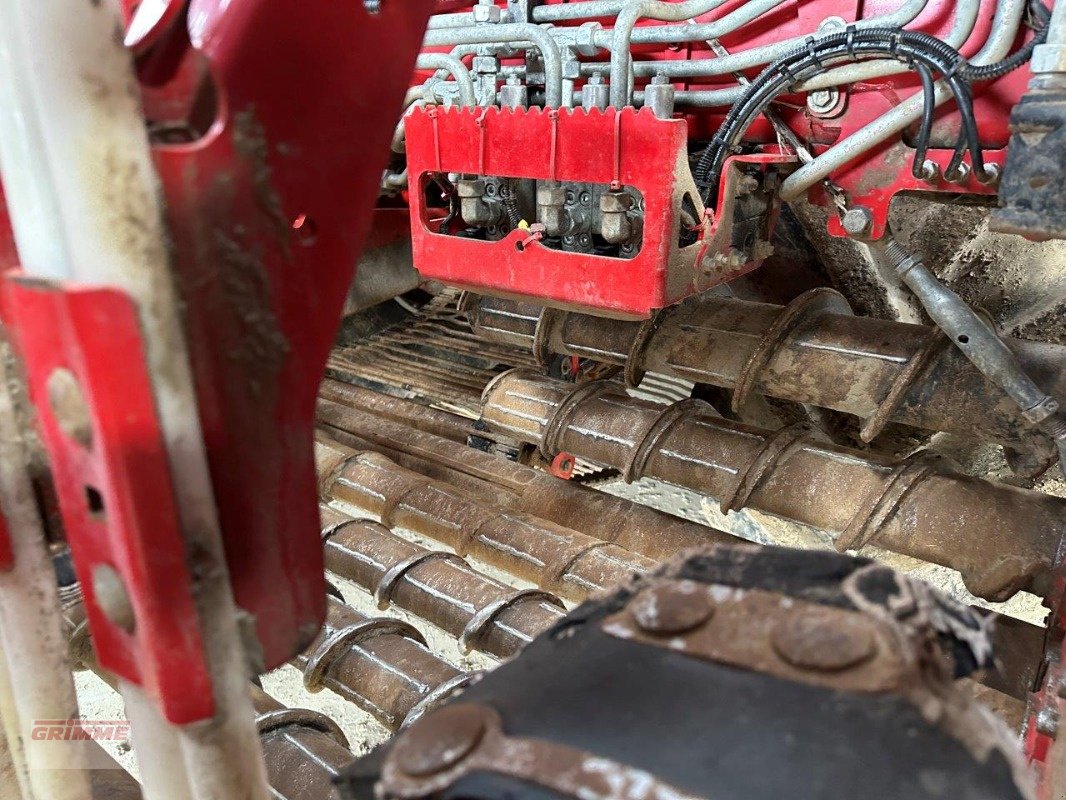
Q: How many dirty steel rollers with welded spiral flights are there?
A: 6